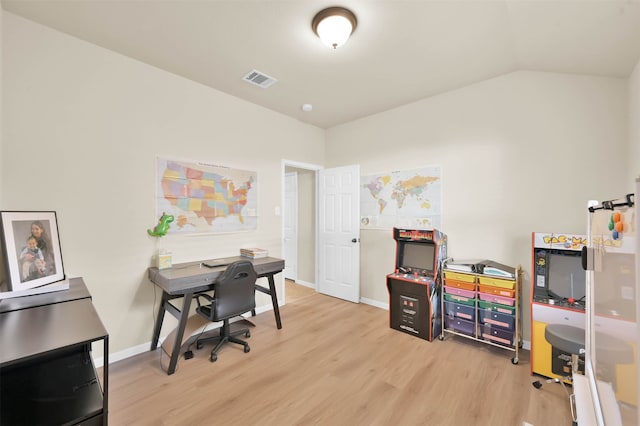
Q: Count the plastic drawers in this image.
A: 12